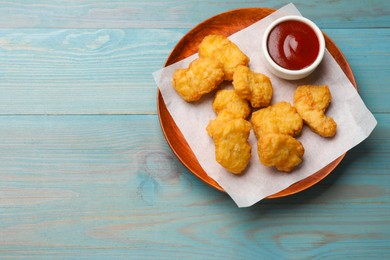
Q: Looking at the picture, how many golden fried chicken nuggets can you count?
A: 8